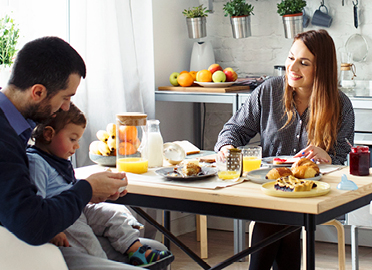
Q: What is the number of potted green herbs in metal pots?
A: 3